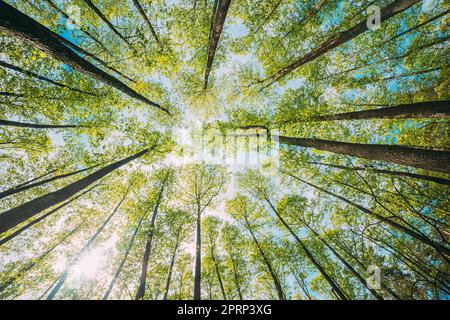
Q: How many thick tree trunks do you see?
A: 6